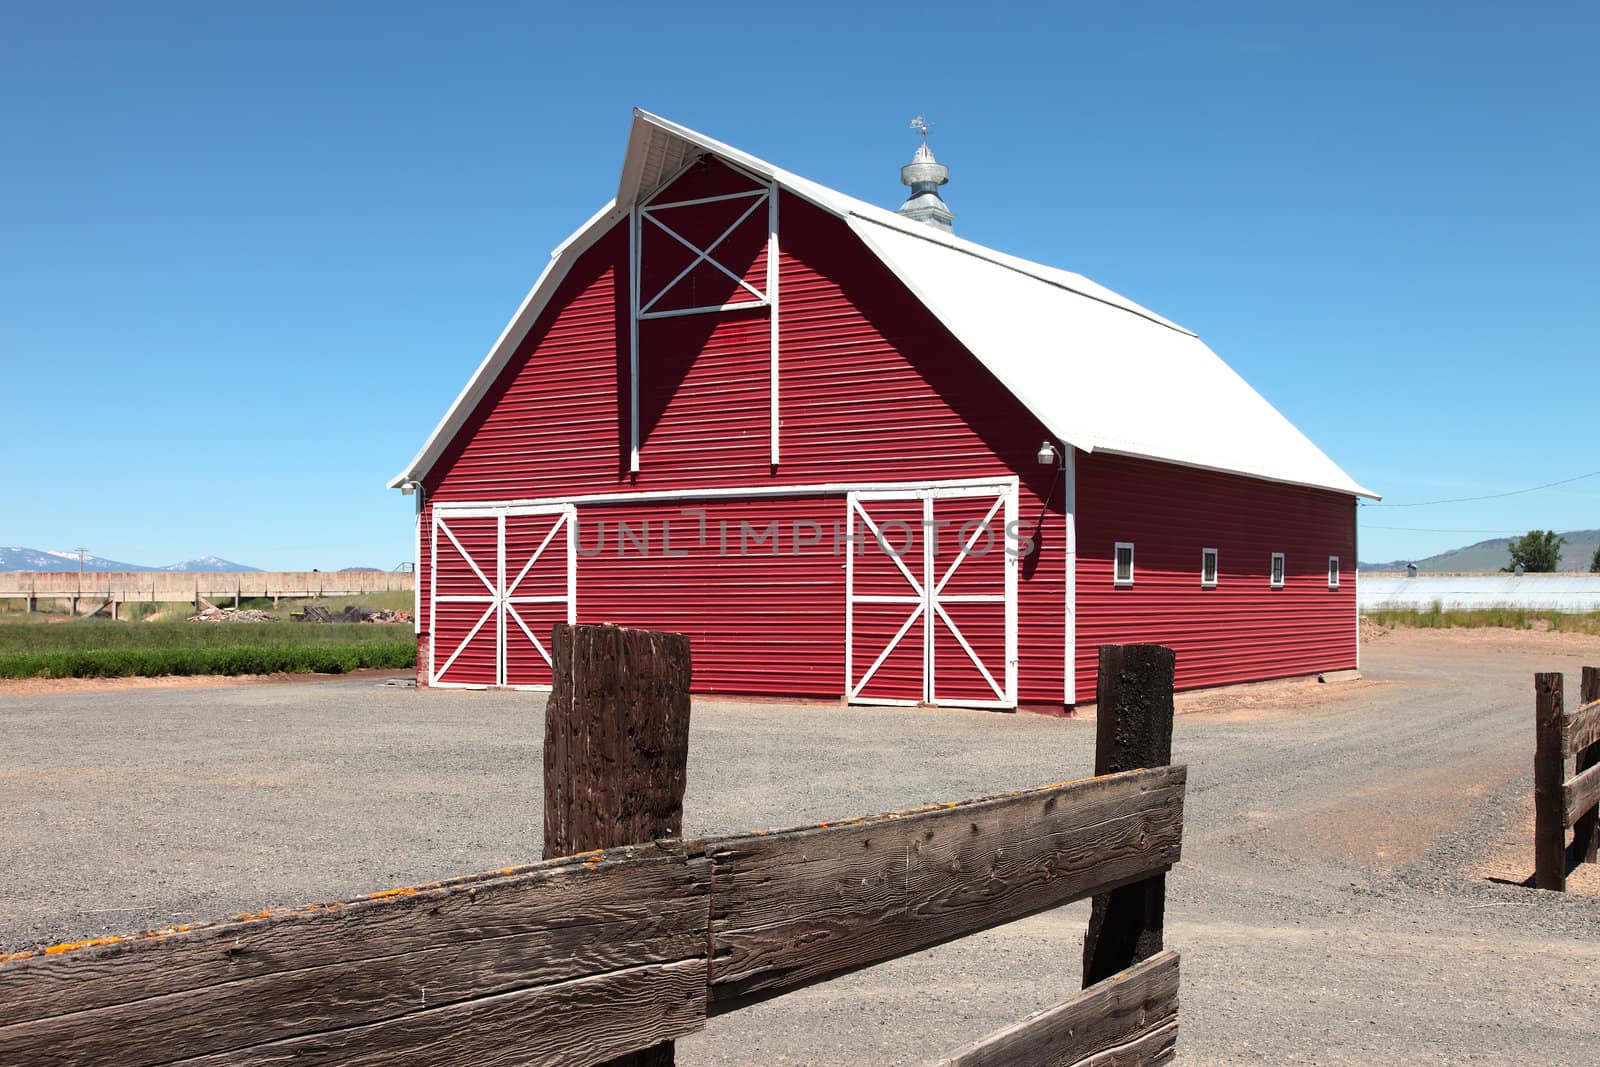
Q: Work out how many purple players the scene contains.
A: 0